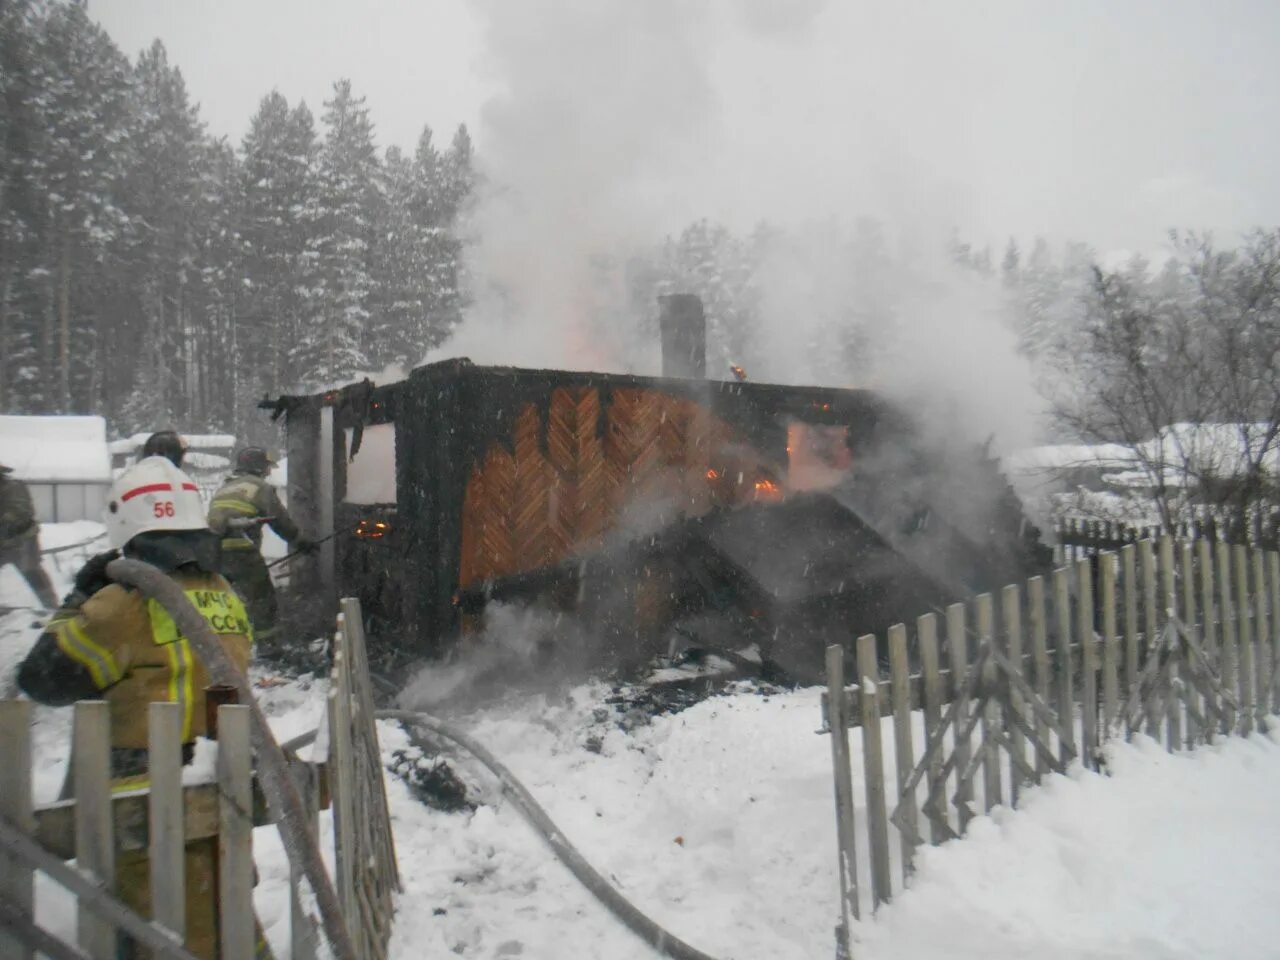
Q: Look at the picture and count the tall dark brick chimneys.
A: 1